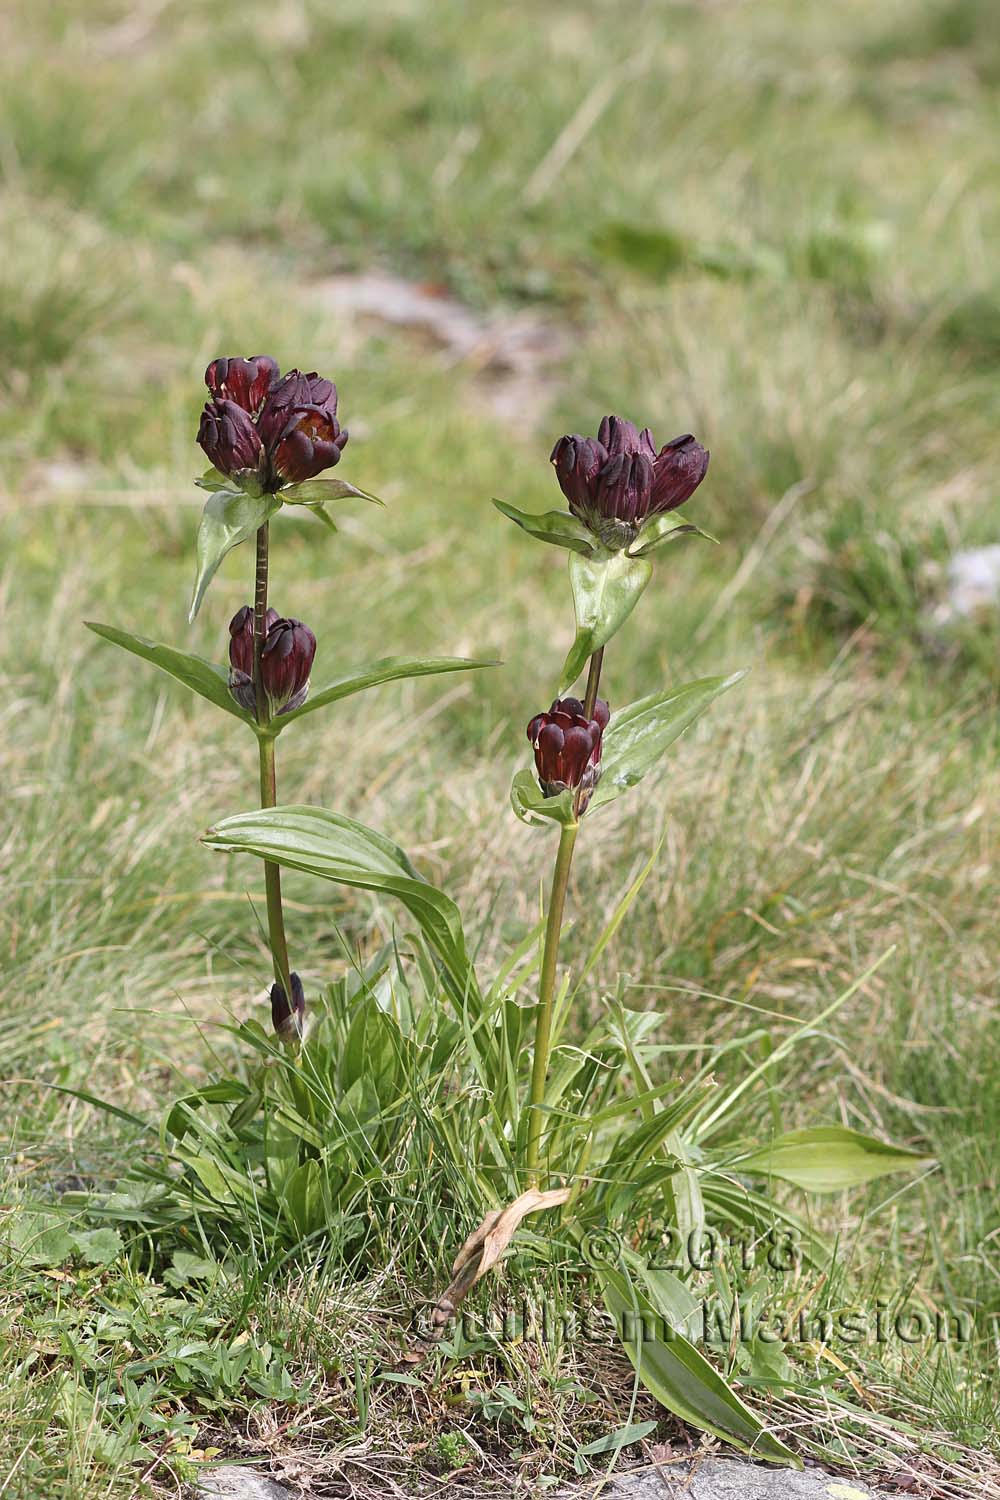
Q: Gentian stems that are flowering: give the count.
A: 2